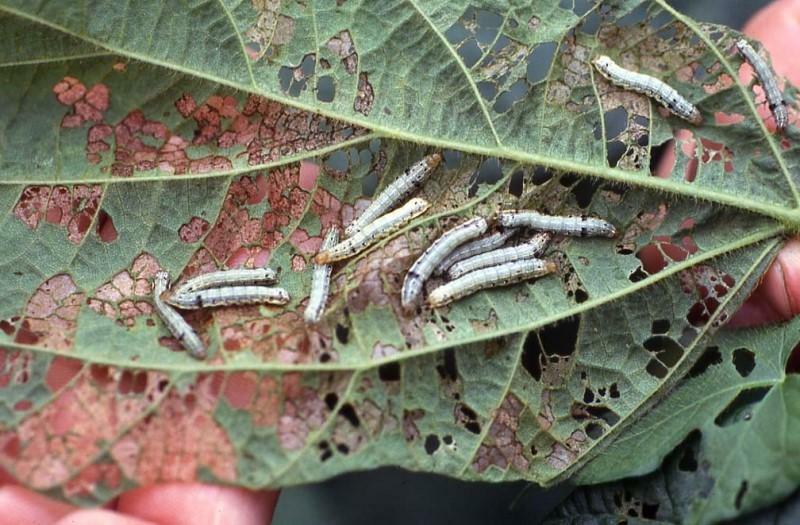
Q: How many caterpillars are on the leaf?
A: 13